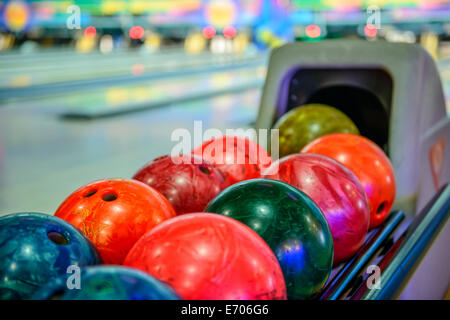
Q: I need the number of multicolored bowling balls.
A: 10